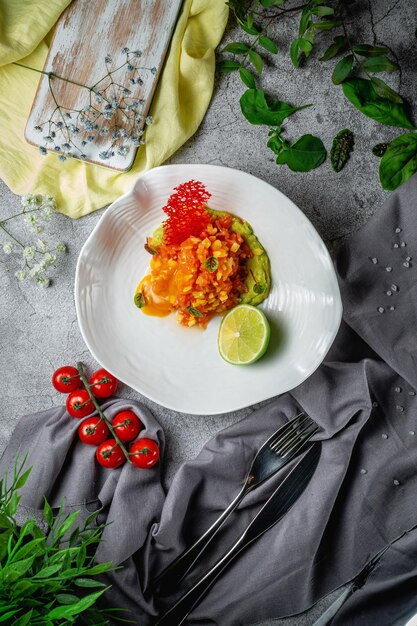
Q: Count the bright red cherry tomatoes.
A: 7